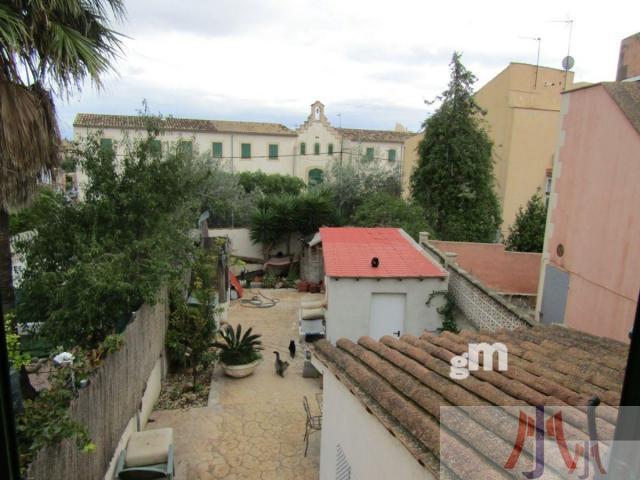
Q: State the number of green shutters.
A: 11